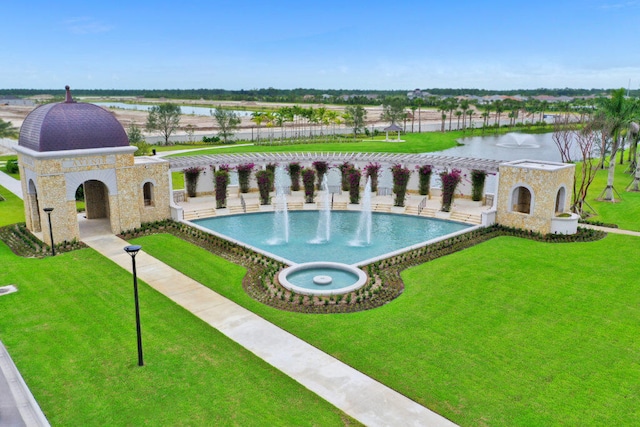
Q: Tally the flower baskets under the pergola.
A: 15